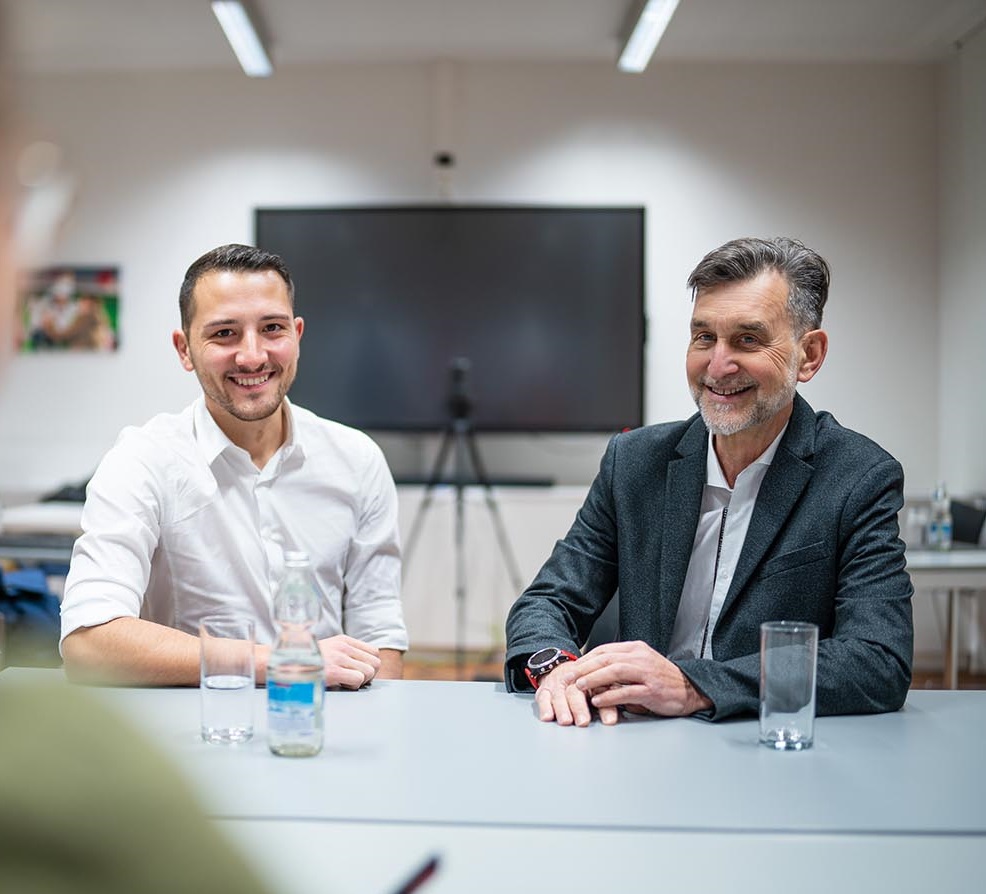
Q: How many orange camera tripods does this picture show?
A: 0